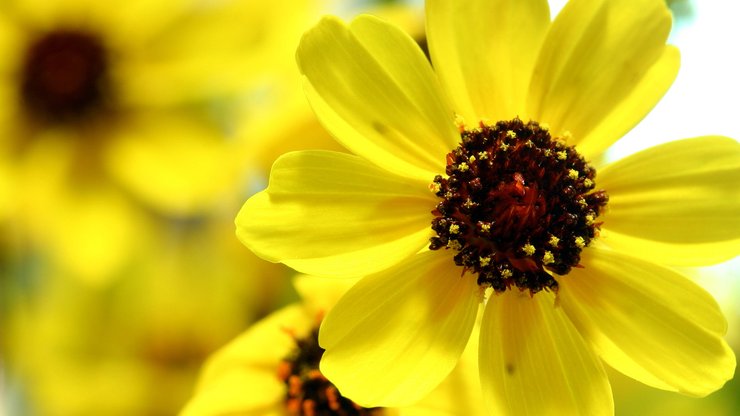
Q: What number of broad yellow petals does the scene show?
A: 8